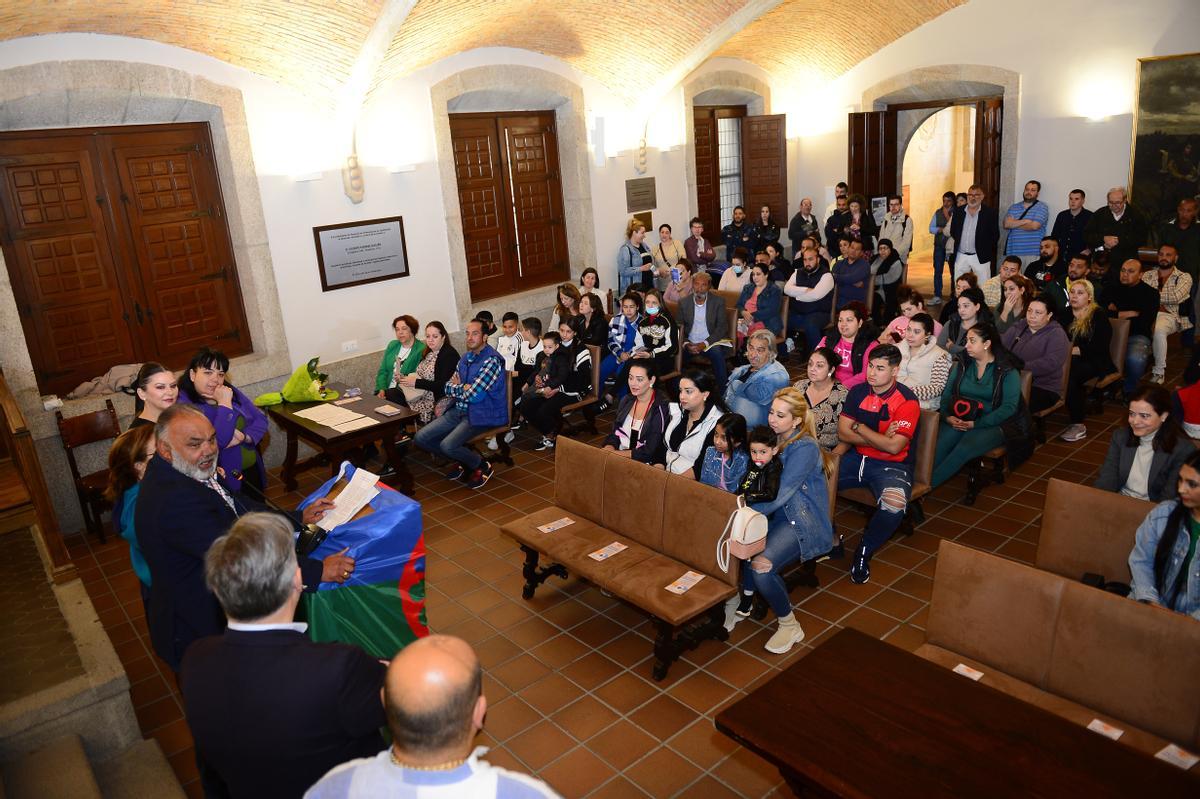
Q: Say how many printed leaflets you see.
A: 6